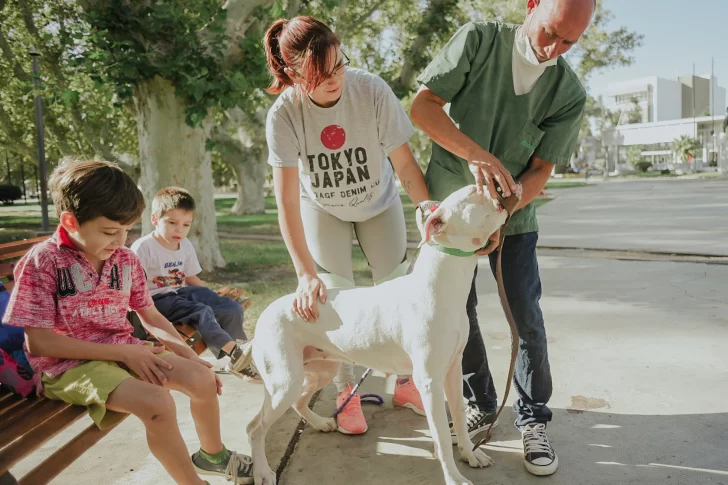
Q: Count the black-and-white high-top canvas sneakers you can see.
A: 2